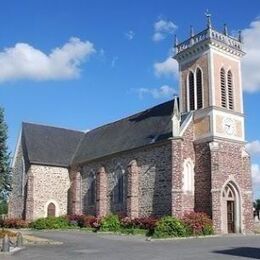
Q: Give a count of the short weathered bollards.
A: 2